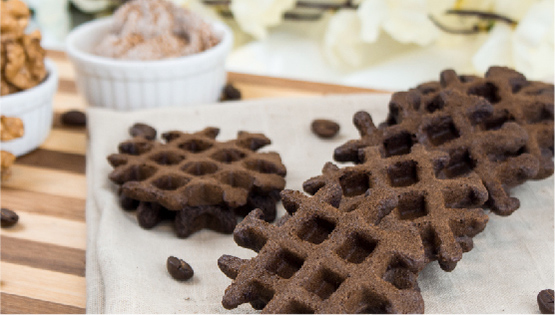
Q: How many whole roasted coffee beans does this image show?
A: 7